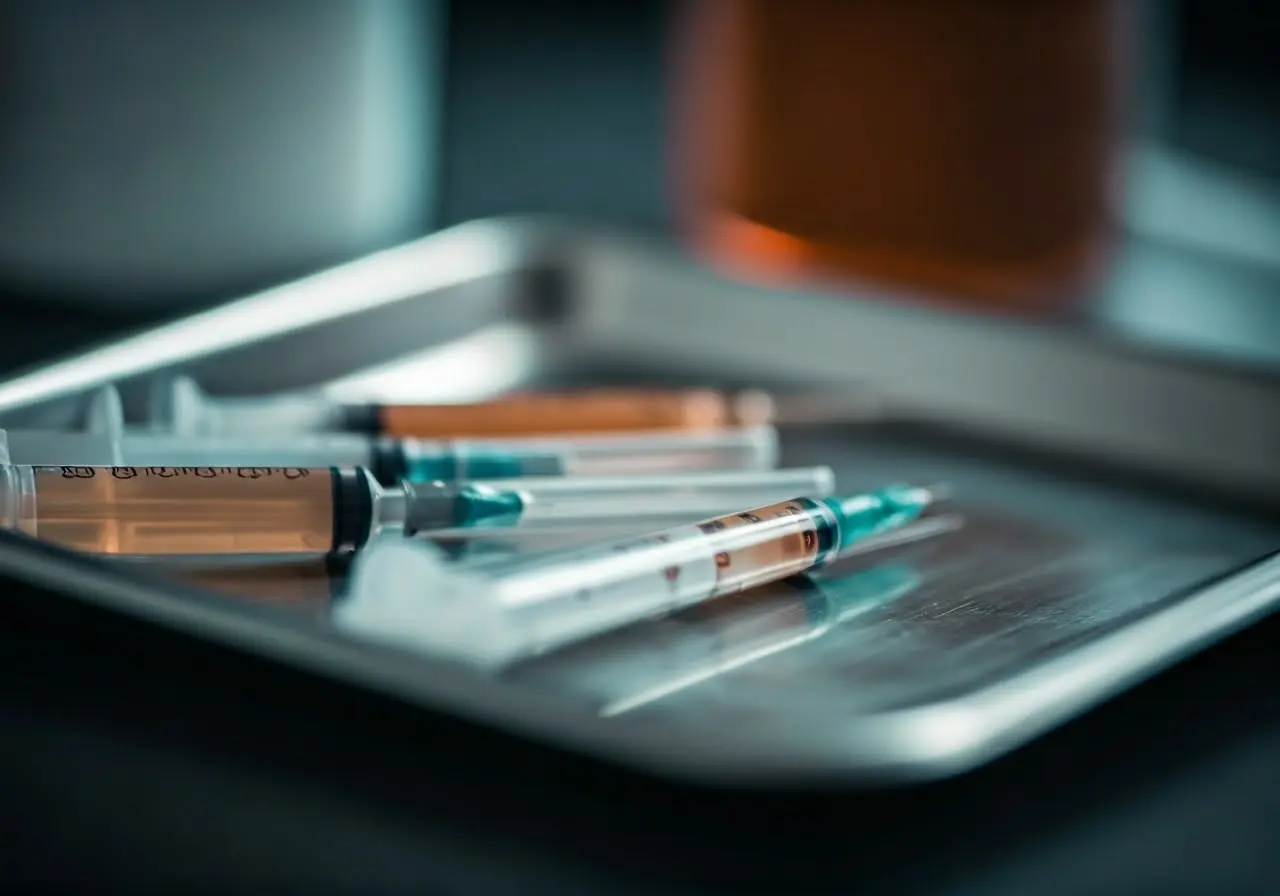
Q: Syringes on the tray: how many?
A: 4